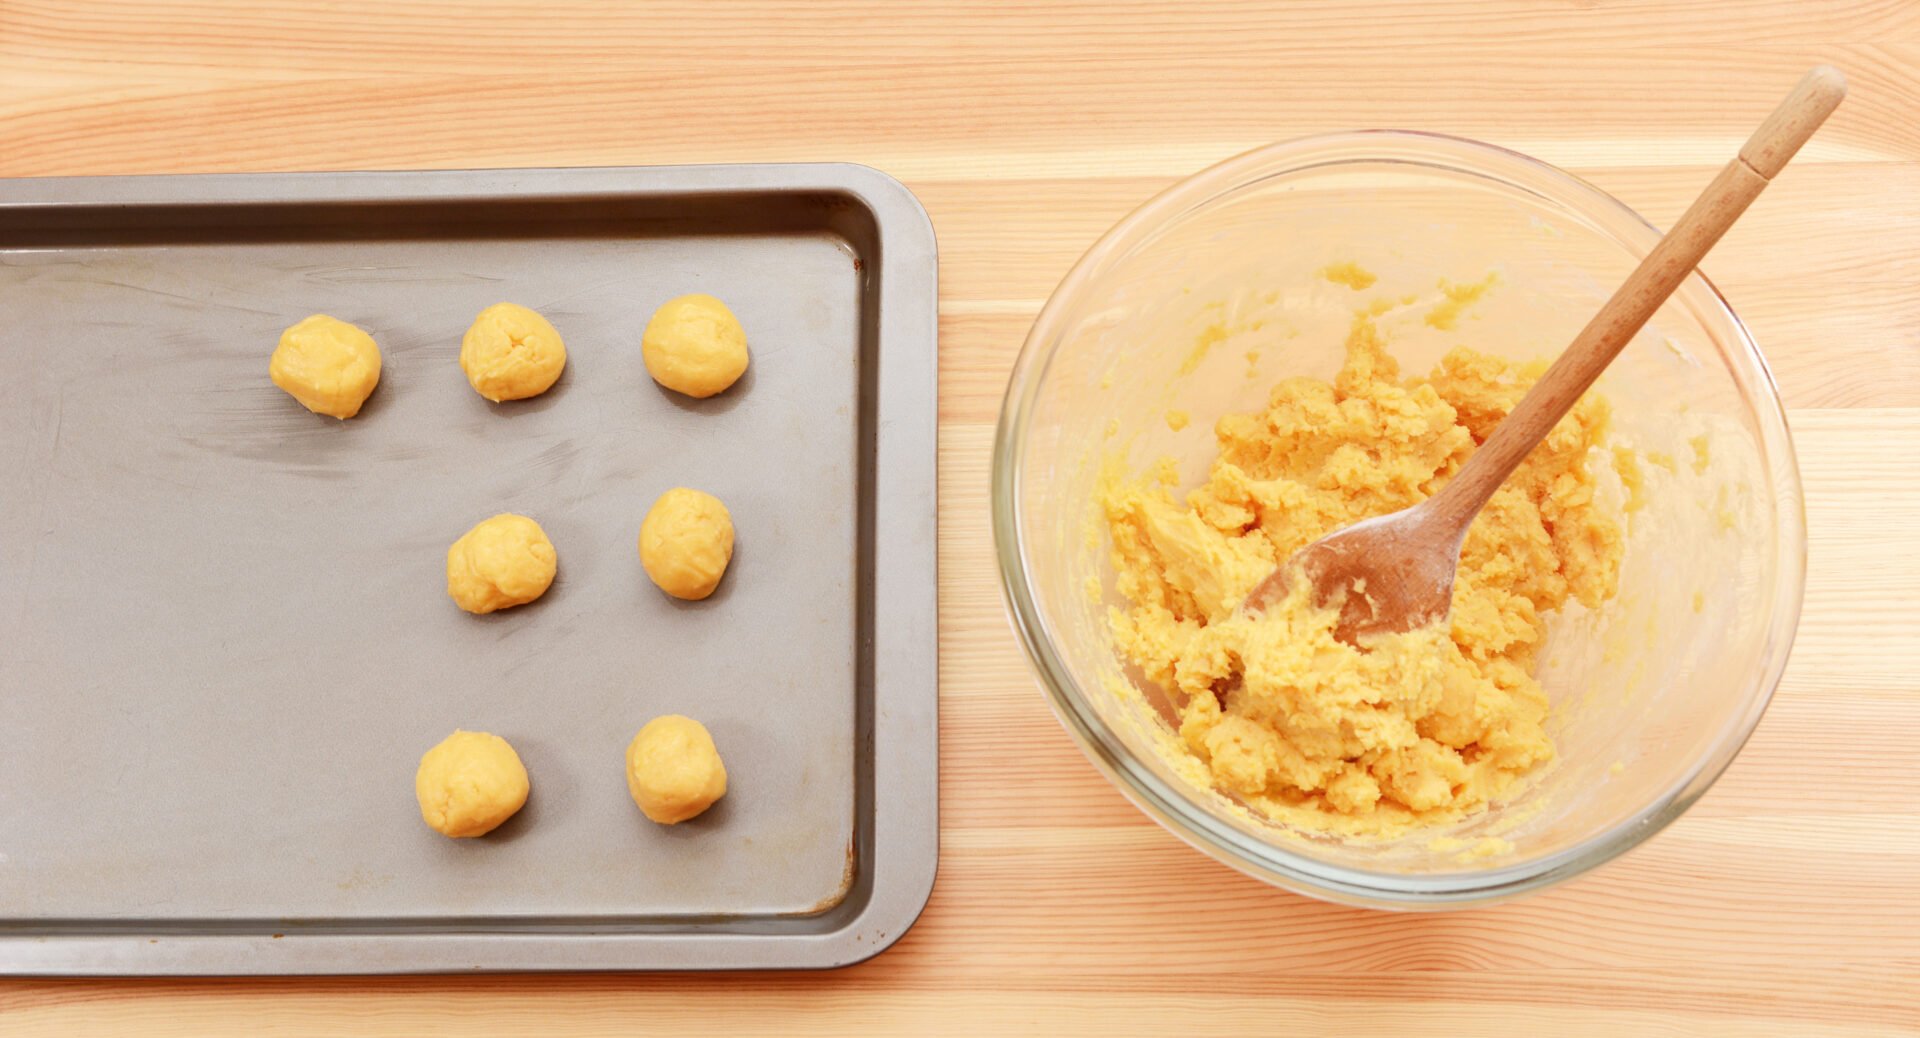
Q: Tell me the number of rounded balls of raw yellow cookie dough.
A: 7